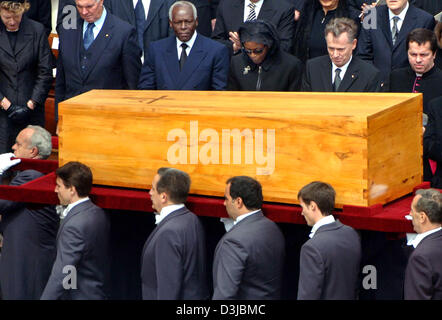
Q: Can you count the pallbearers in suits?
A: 6